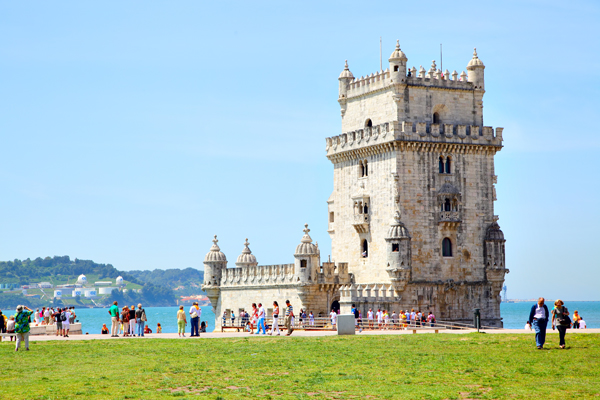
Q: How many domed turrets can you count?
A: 8